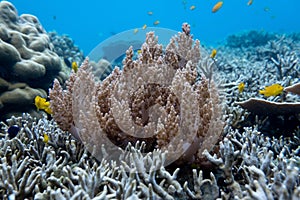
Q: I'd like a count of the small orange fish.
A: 7